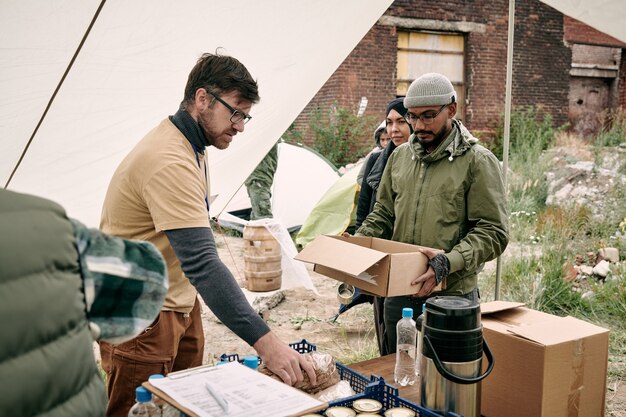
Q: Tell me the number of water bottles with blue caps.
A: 6